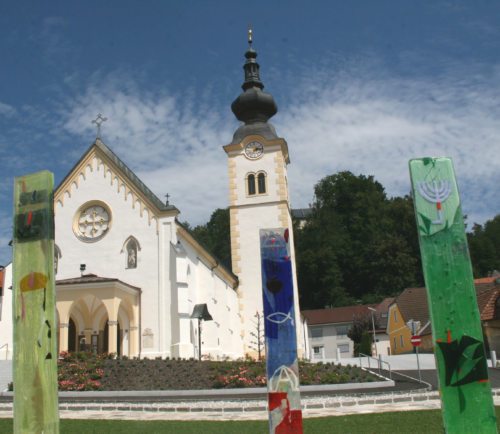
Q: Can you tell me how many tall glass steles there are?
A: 3